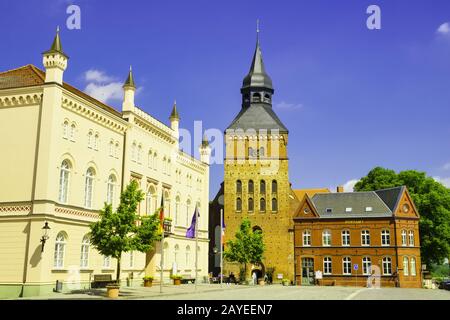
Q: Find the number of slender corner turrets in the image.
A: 4